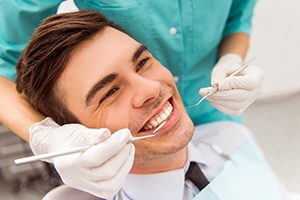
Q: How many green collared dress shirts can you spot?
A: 0